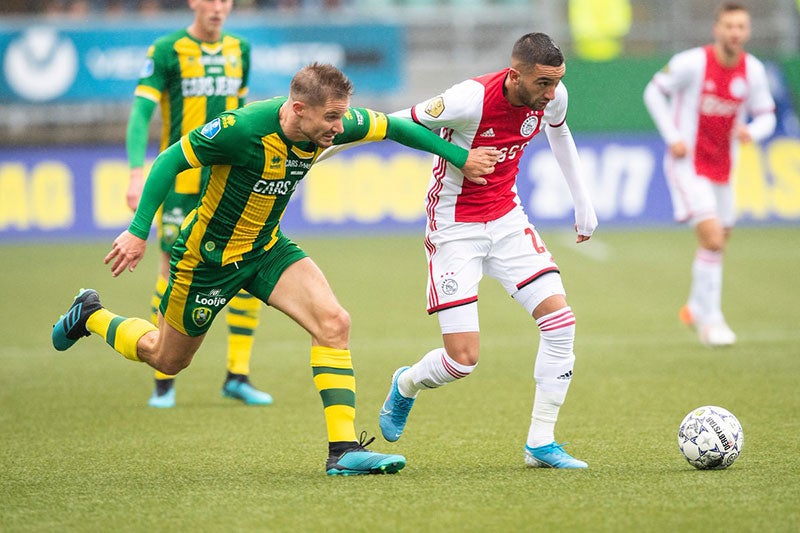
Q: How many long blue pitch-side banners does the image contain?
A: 2